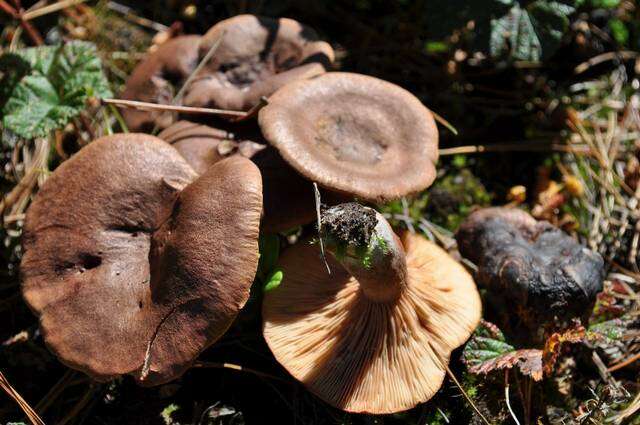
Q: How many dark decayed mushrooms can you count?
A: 1